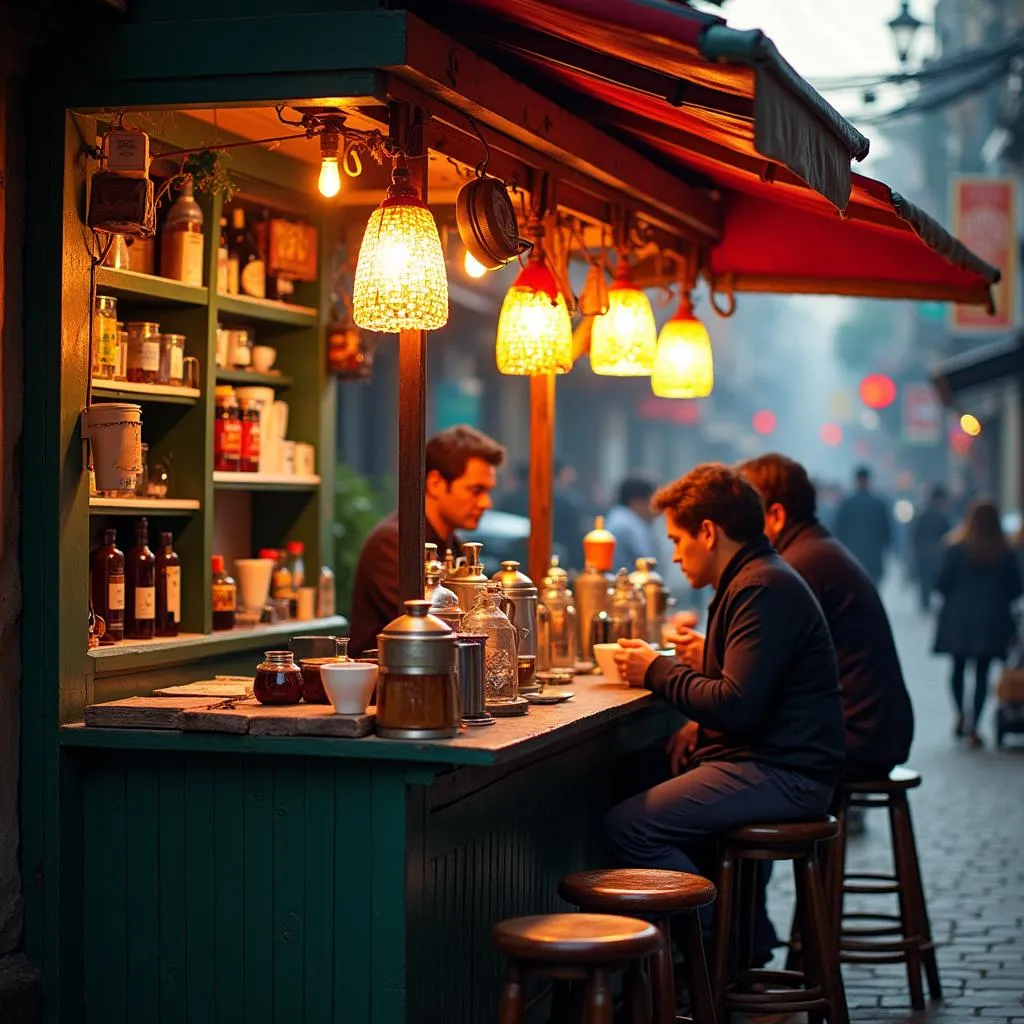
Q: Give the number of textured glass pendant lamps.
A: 4